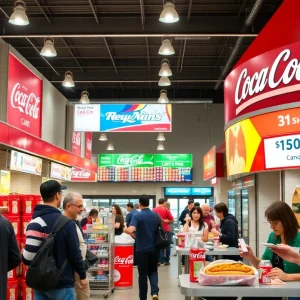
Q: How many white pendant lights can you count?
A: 13